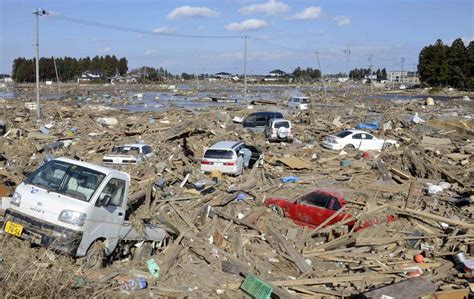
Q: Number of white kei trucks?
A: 1